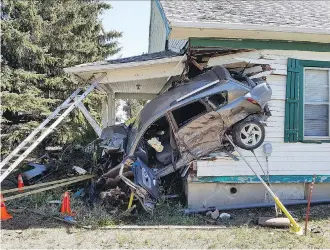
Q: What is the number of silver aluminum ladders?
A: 1